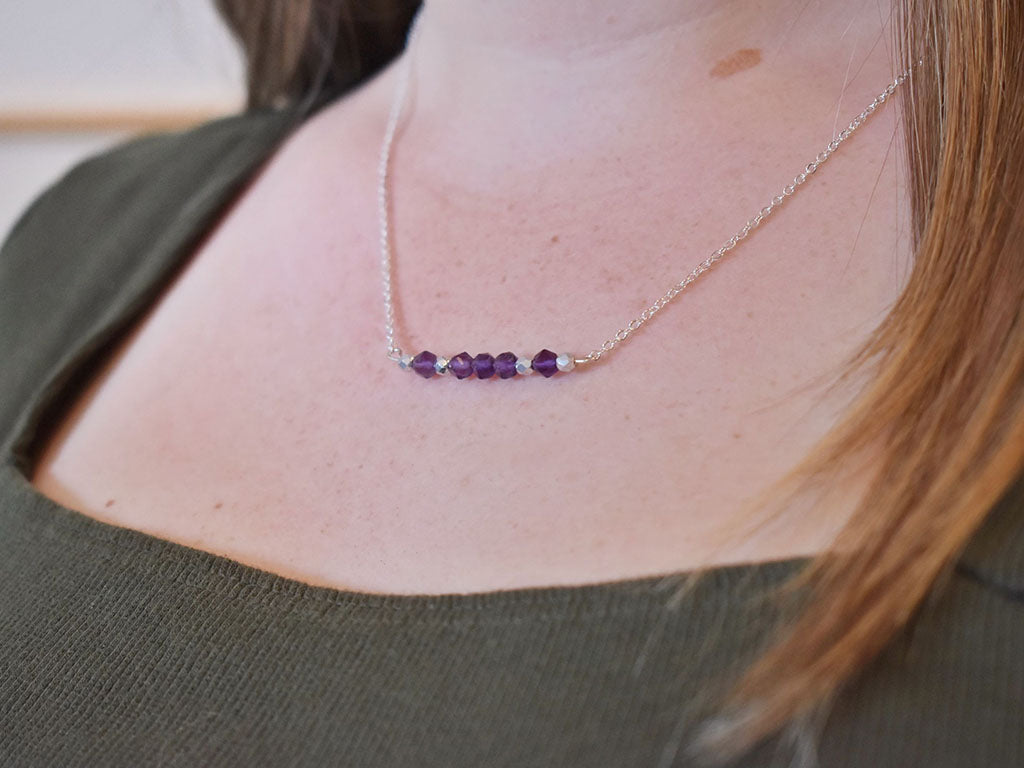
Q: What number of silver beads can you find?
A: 4